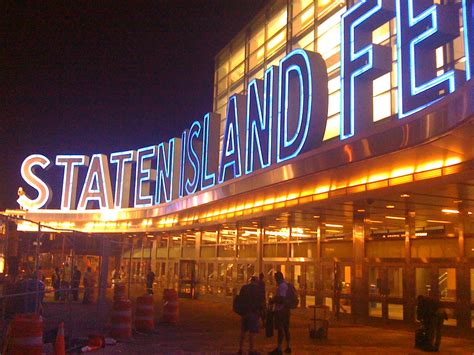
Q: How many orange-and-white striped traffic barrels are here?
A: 5